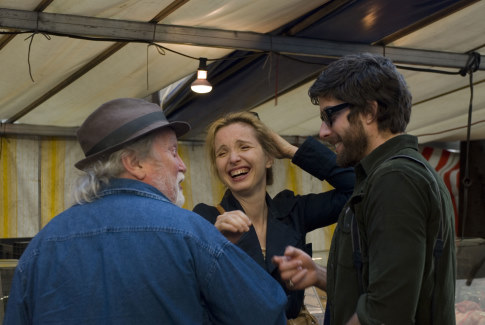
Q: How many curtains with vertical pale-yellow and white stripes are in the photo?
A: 1